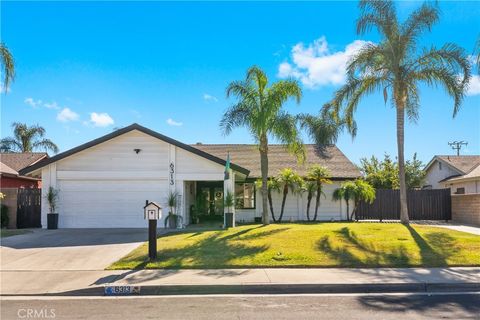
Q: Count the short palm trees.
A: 6